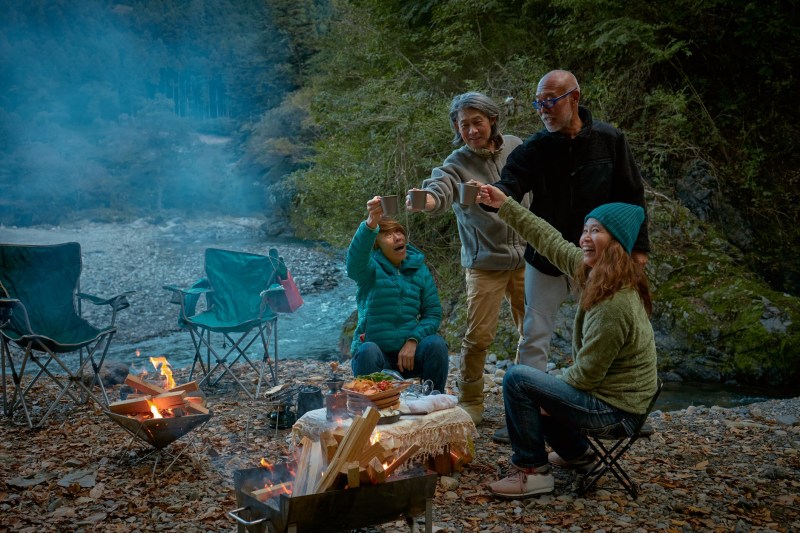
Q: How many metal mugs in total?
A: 3